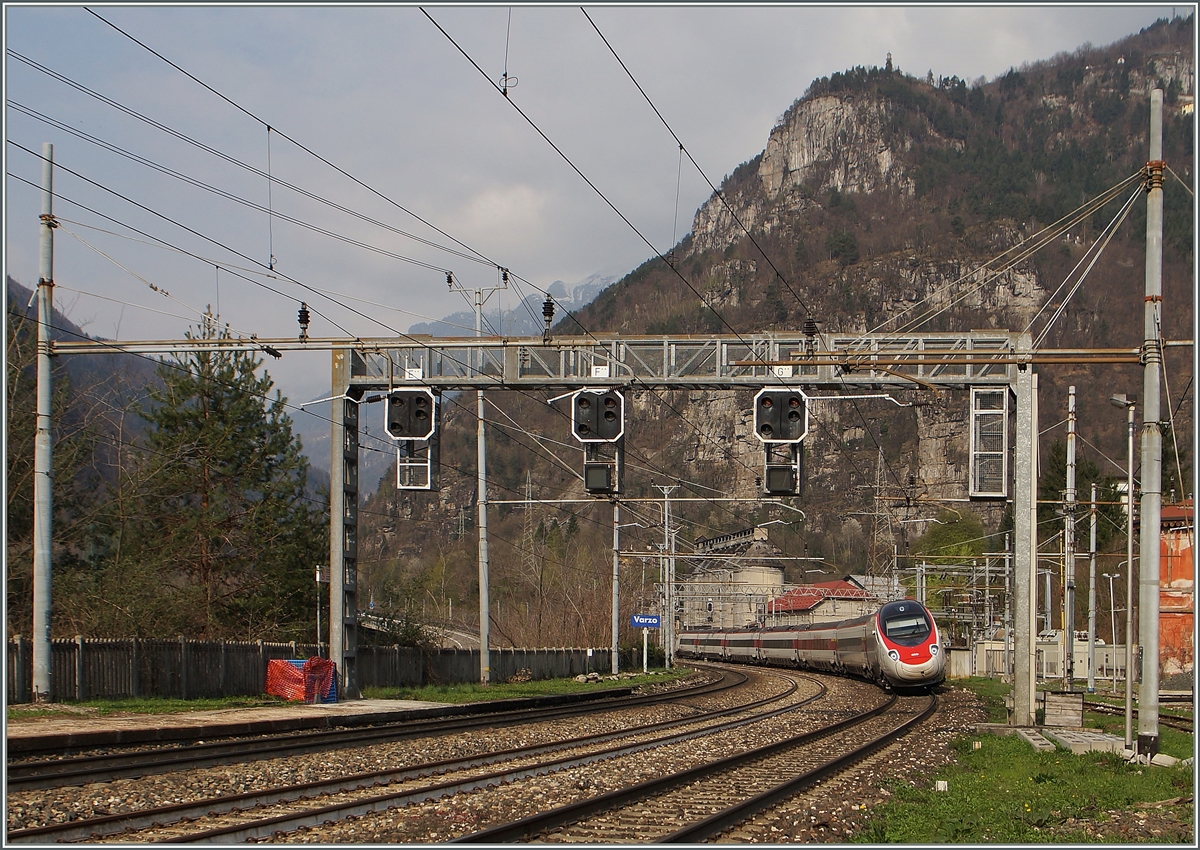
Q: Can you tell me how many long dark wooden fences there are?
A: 1